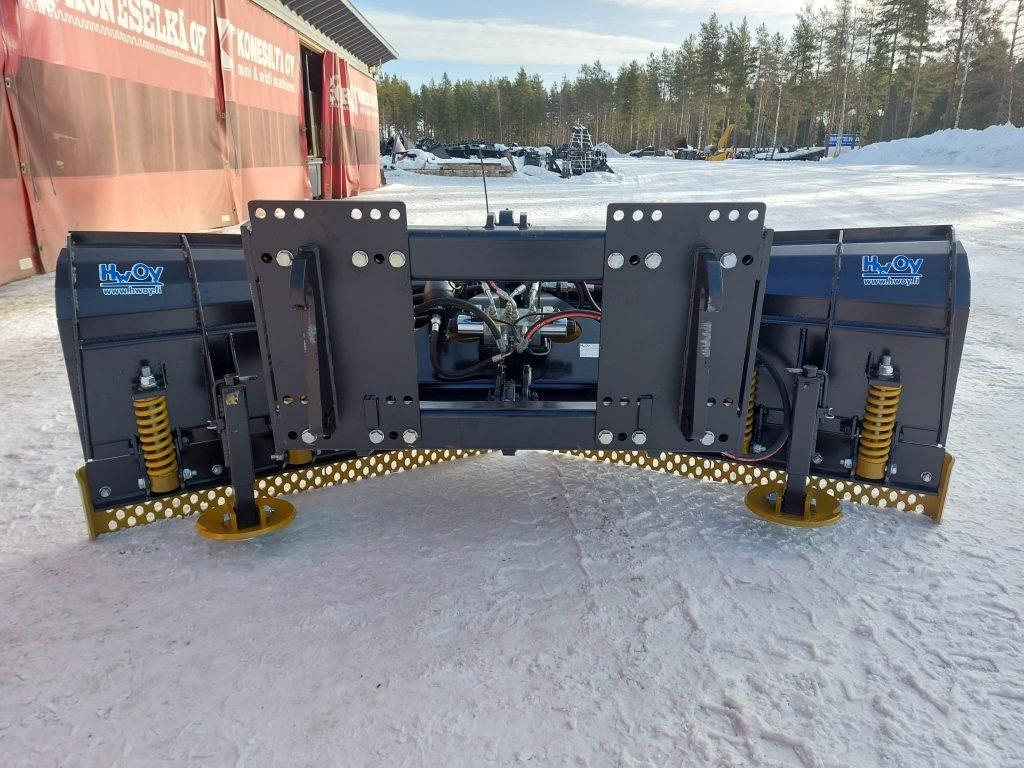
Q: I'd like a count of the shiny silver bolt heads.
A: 12